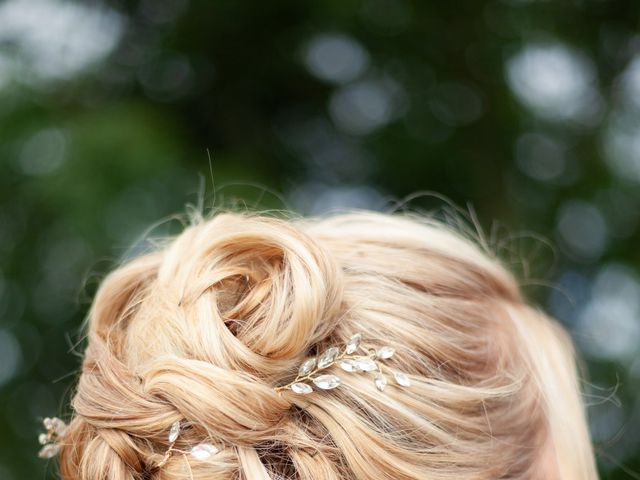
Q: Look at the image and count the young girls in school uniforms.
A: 0